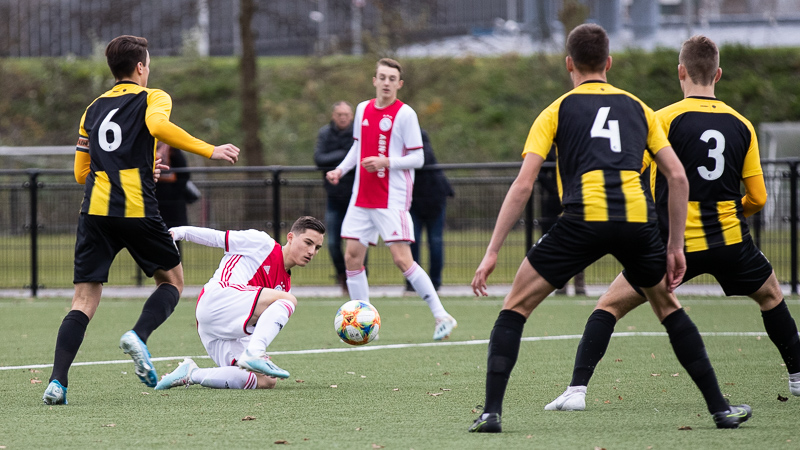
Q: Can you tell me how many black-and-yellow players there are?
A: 3